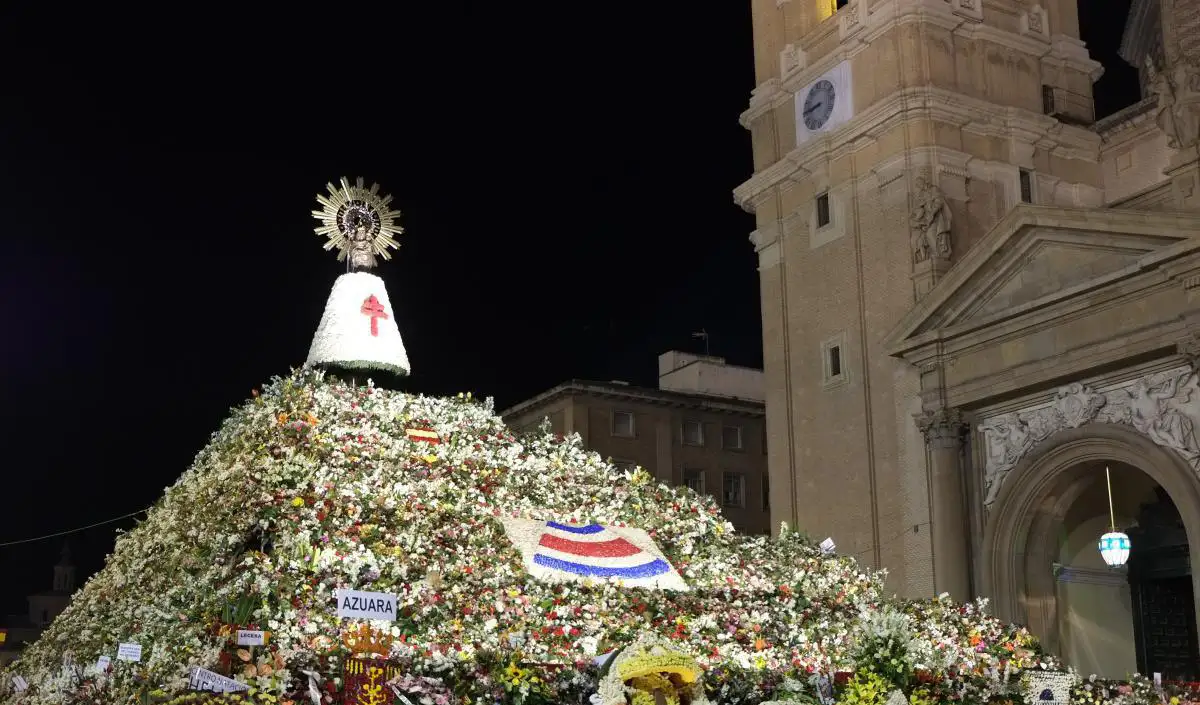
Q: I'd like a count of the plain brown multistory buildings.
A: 1